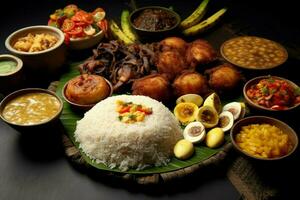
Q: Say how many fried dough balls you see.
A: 6